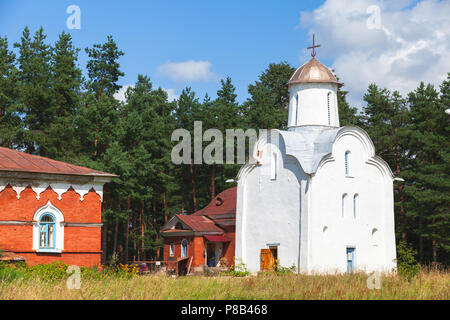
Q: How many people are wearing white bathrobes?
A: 0